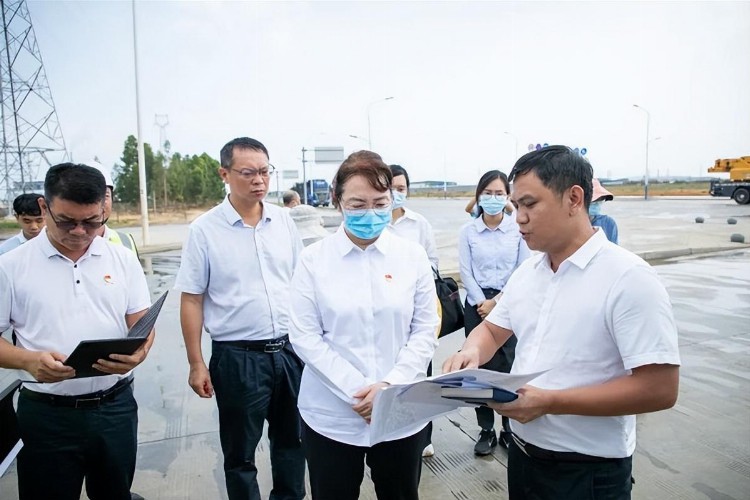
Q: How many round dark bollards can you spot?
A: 3